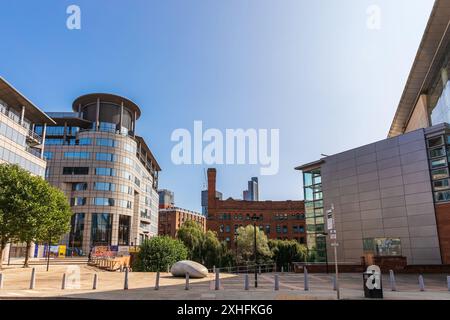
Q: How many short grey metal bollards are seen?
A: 15